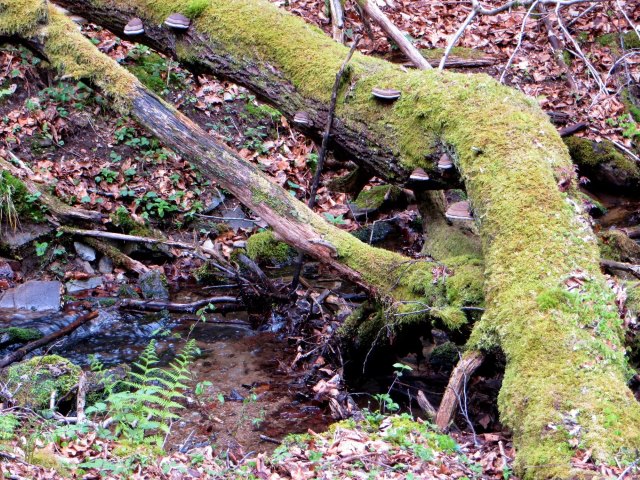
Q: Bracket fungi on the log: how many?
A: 7